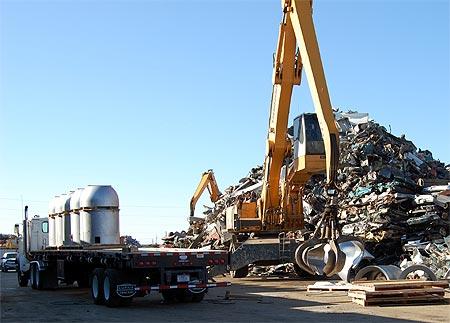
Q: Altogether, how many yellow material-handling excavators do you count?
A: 2